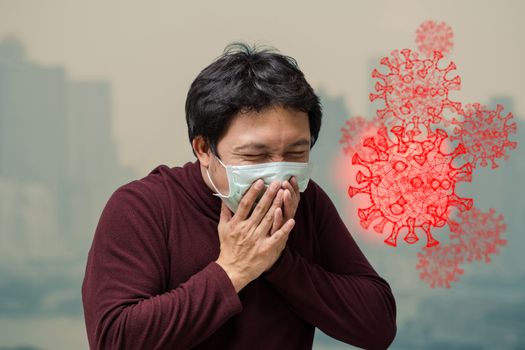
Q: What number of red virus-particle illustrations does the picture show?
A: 7